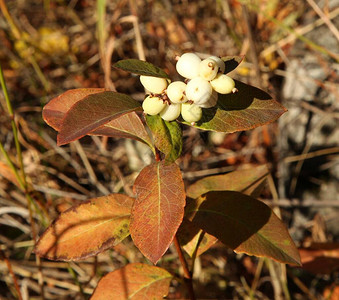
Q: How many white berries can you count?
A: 11